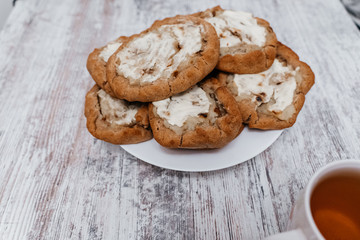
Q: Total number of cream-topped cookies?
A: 6